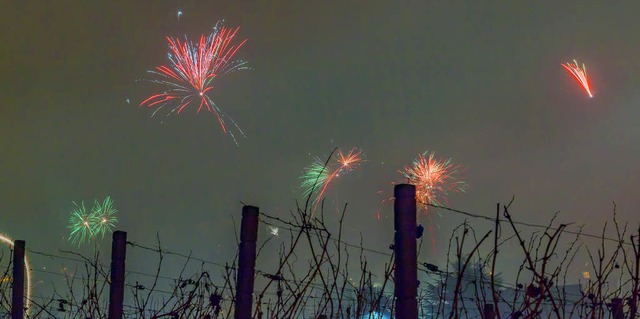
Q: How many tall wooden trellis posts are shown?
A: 4